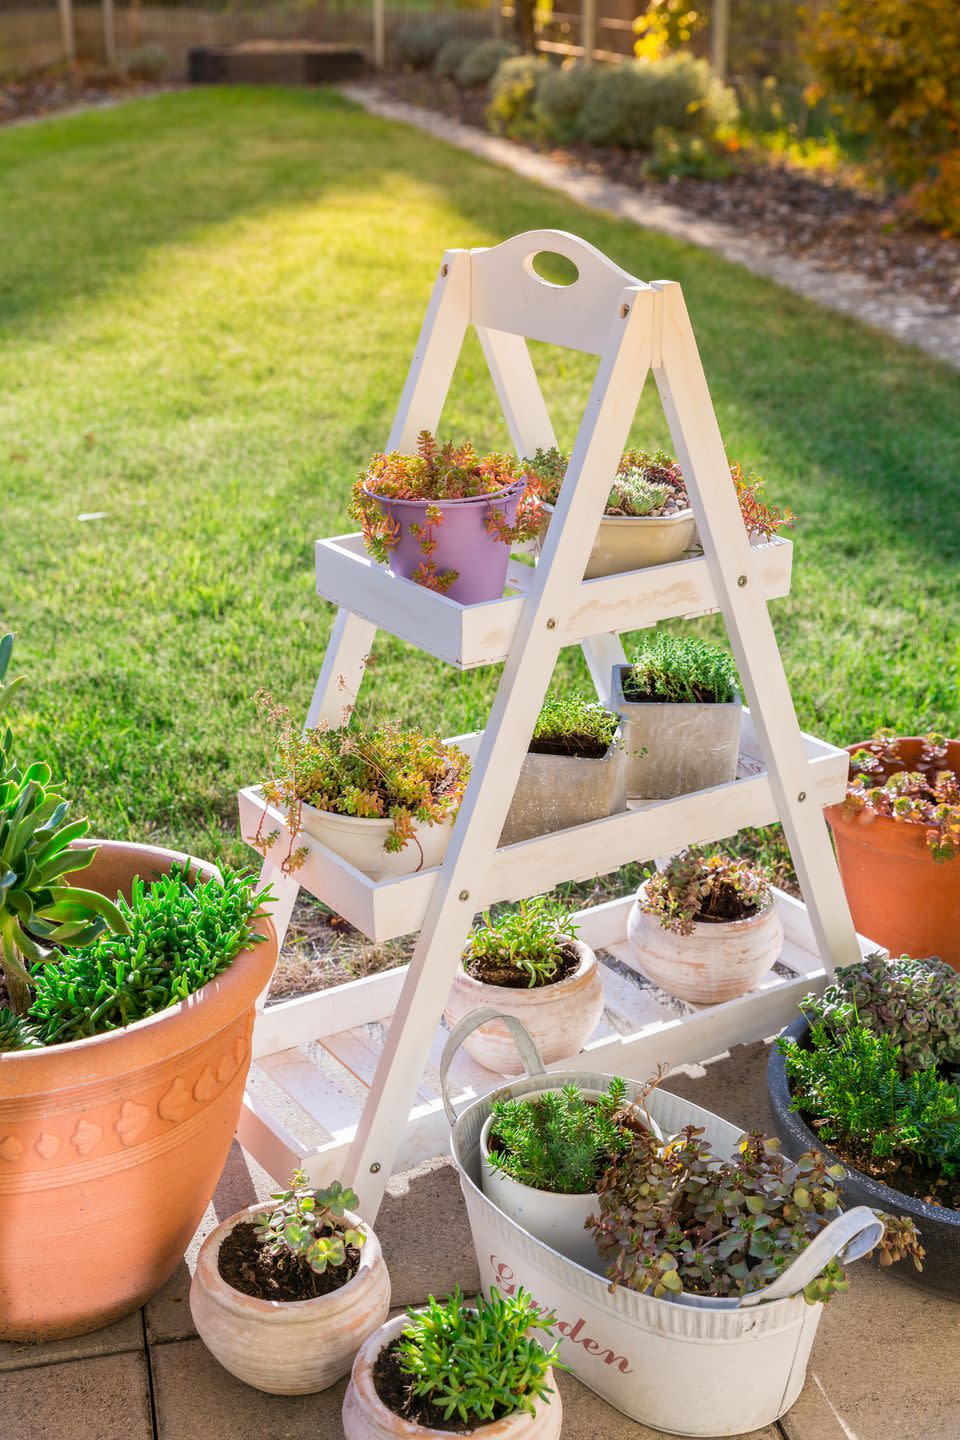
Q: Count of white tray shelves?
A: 3